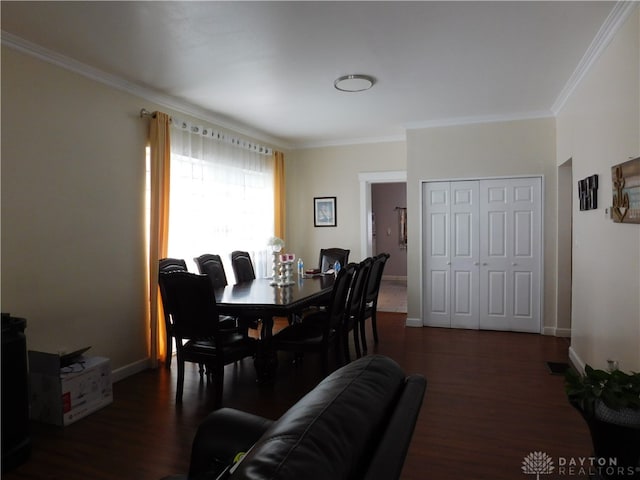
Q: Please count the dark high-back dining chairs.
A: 8